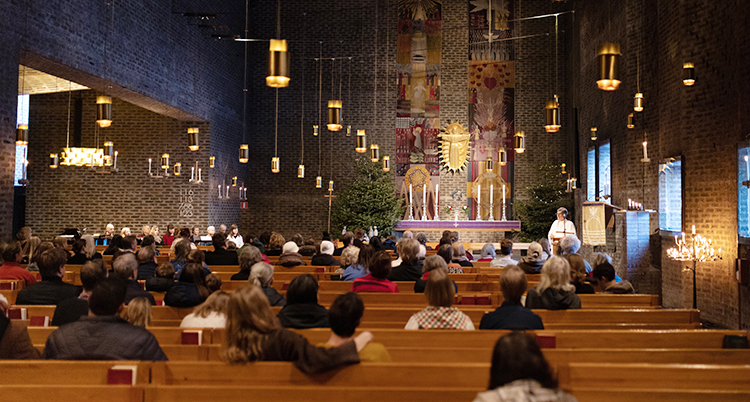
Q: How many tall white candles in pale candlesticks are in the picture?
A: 6